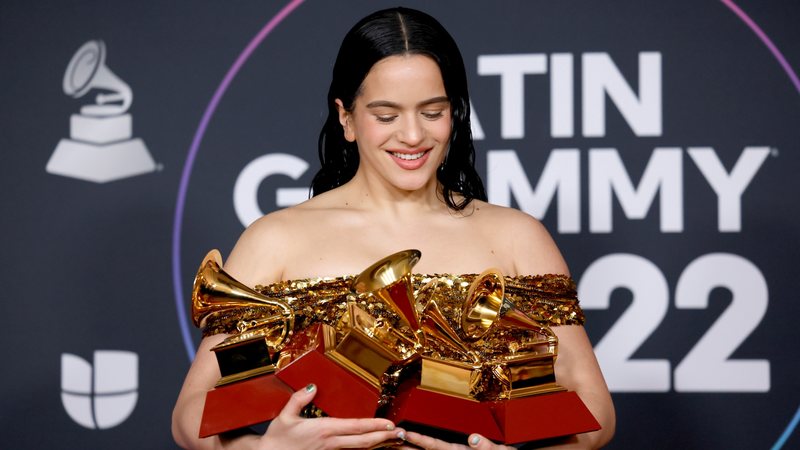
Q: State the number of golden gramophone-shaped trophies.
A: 4